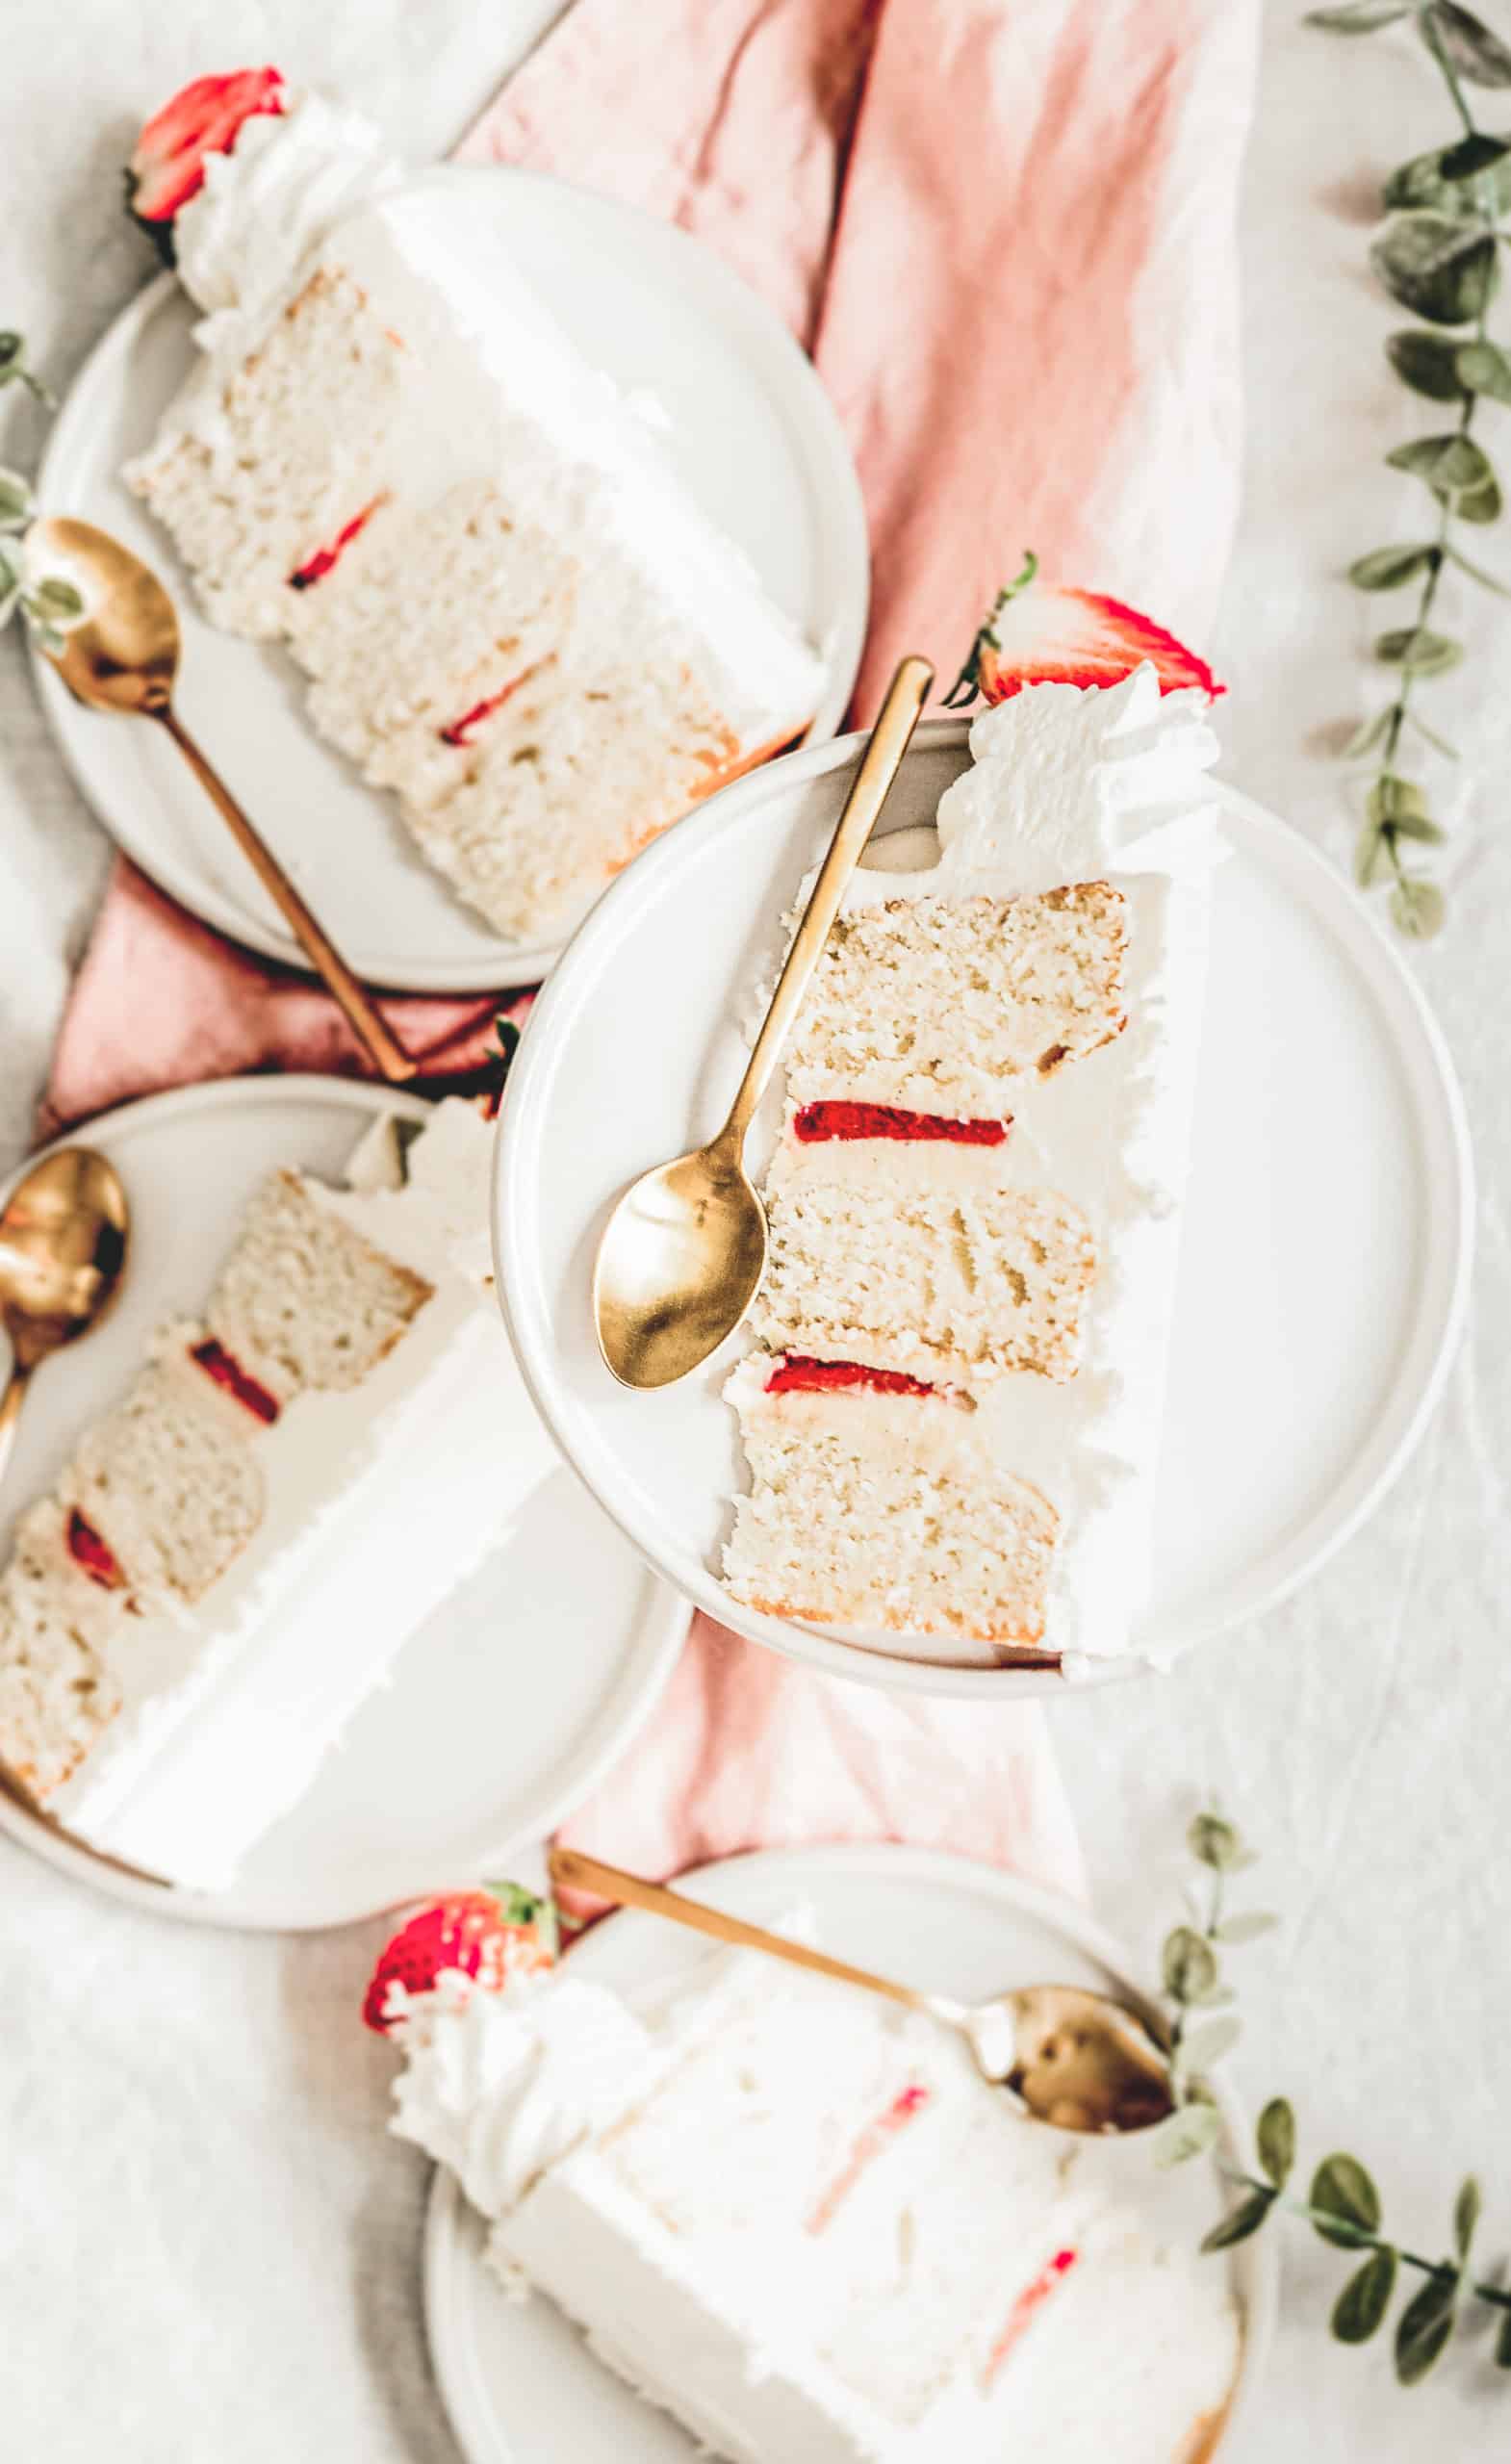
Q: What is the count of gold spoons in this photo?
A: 4